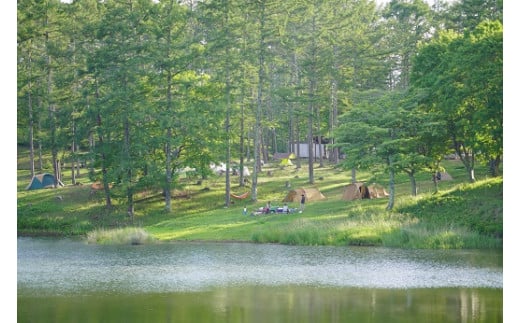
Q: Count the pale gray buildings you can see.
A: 1